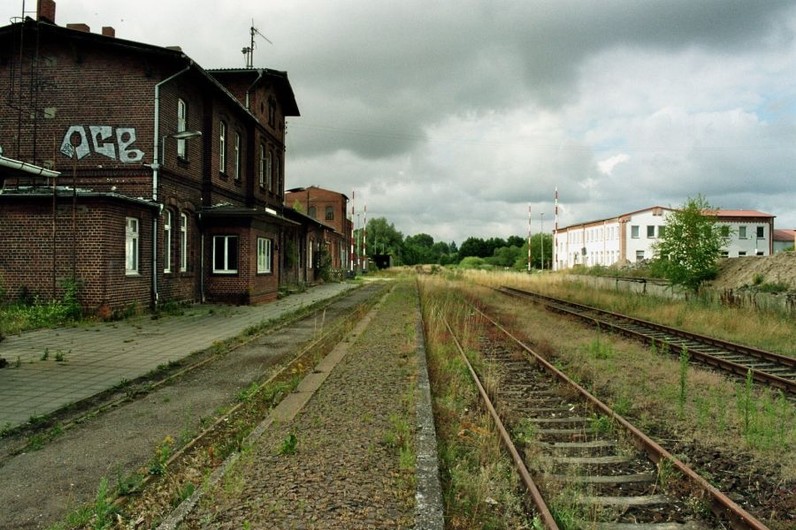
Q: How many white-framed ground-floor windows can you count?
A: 5